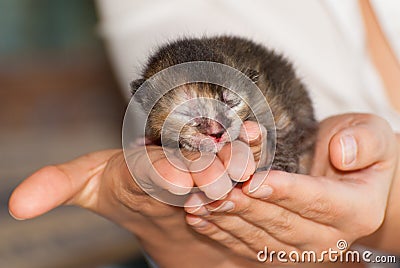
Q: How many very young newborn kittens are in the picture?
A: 1